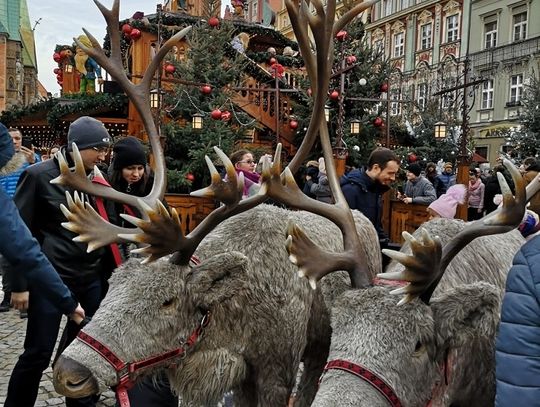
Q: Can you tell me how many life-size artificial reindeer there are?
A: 2